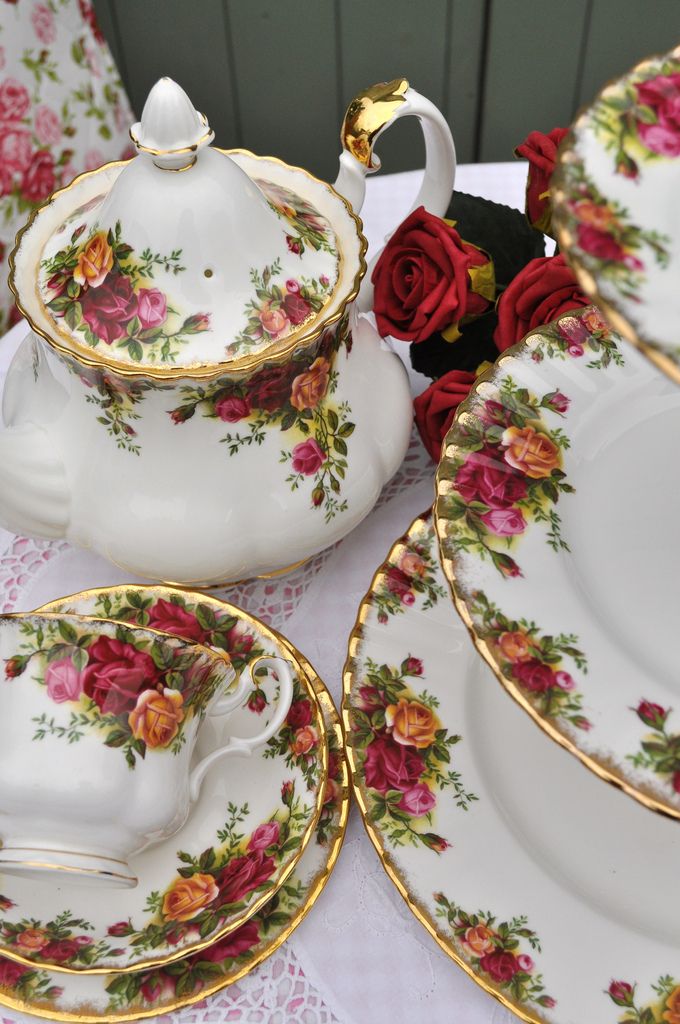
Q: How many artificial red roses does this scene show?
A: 4